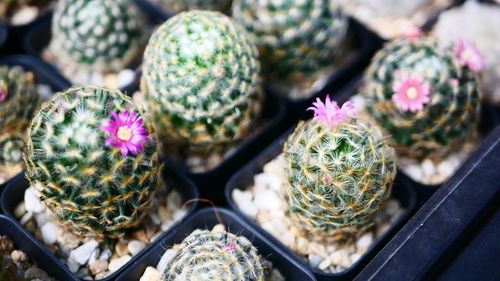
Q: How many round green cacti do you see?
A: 8